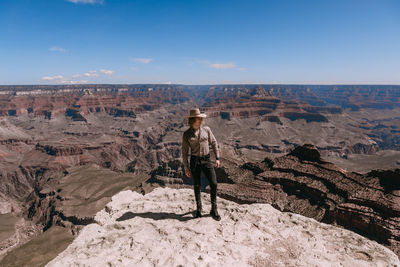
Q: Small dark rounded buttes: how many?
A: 1